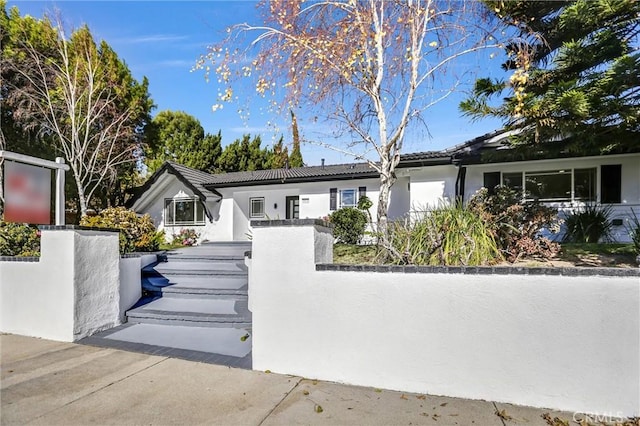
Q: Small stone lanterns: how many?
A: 0